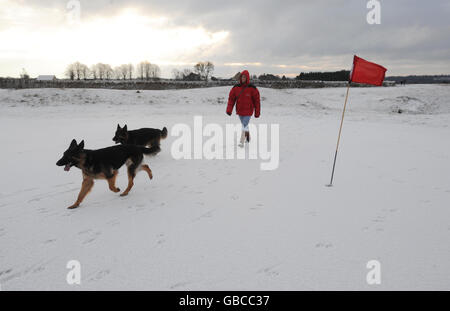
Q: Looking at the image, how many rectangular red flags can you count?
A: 1